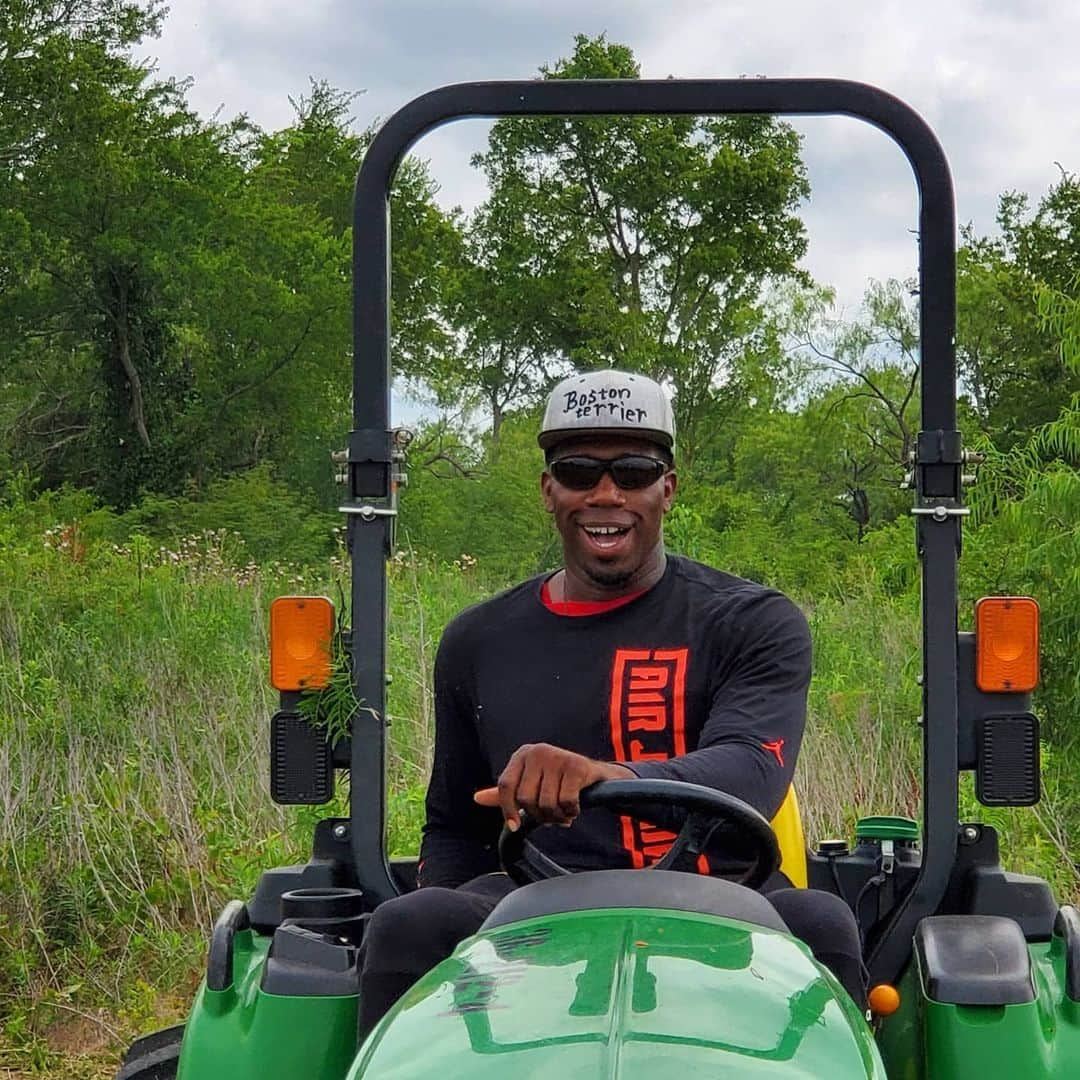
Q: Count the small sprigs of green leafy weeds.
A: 1